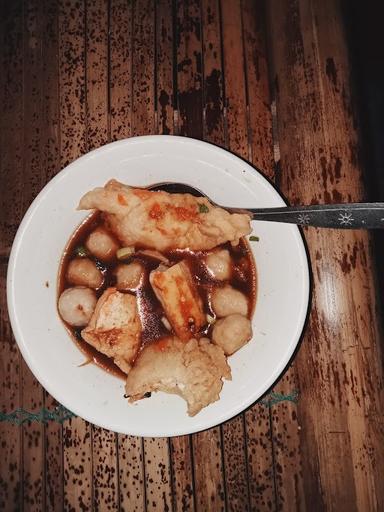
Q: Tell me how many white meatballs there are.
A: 7